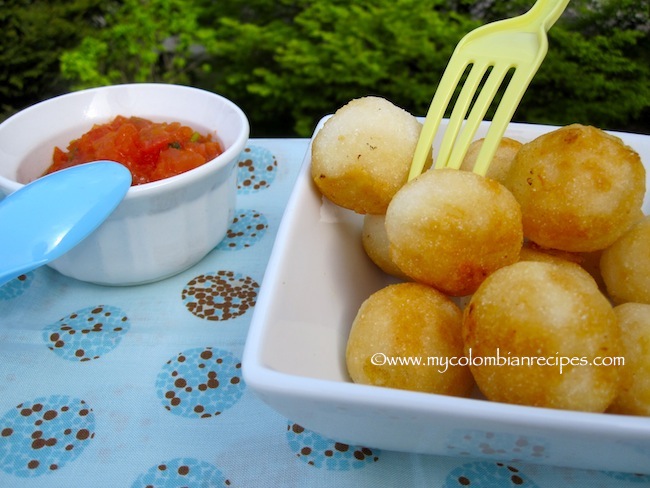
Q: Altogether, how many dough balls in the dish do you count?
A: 10